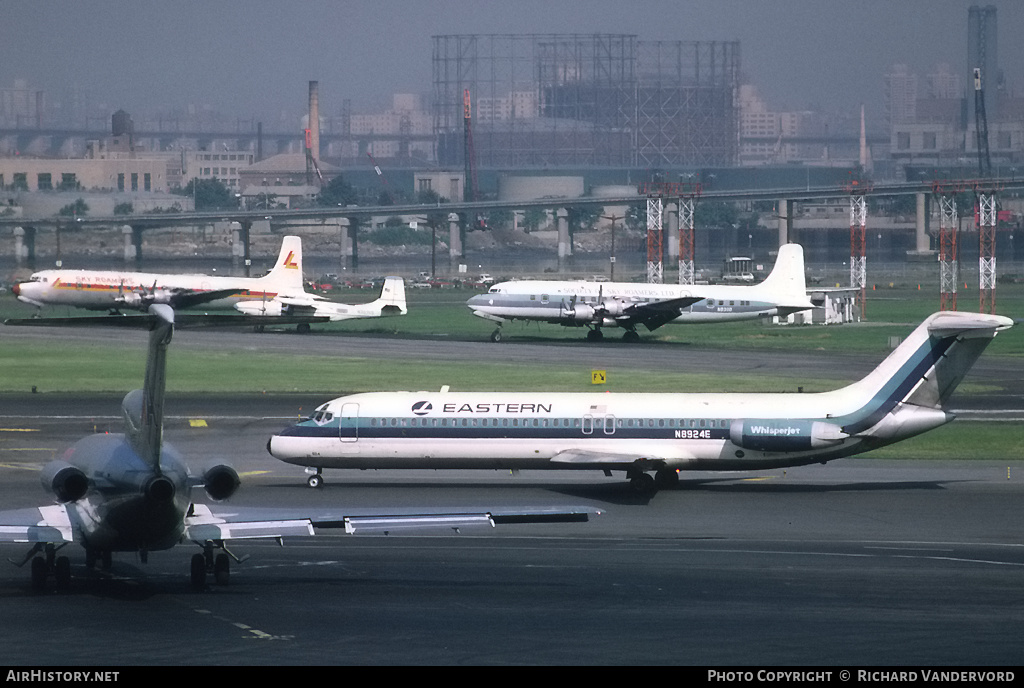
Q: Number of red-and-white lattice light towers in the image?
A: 5